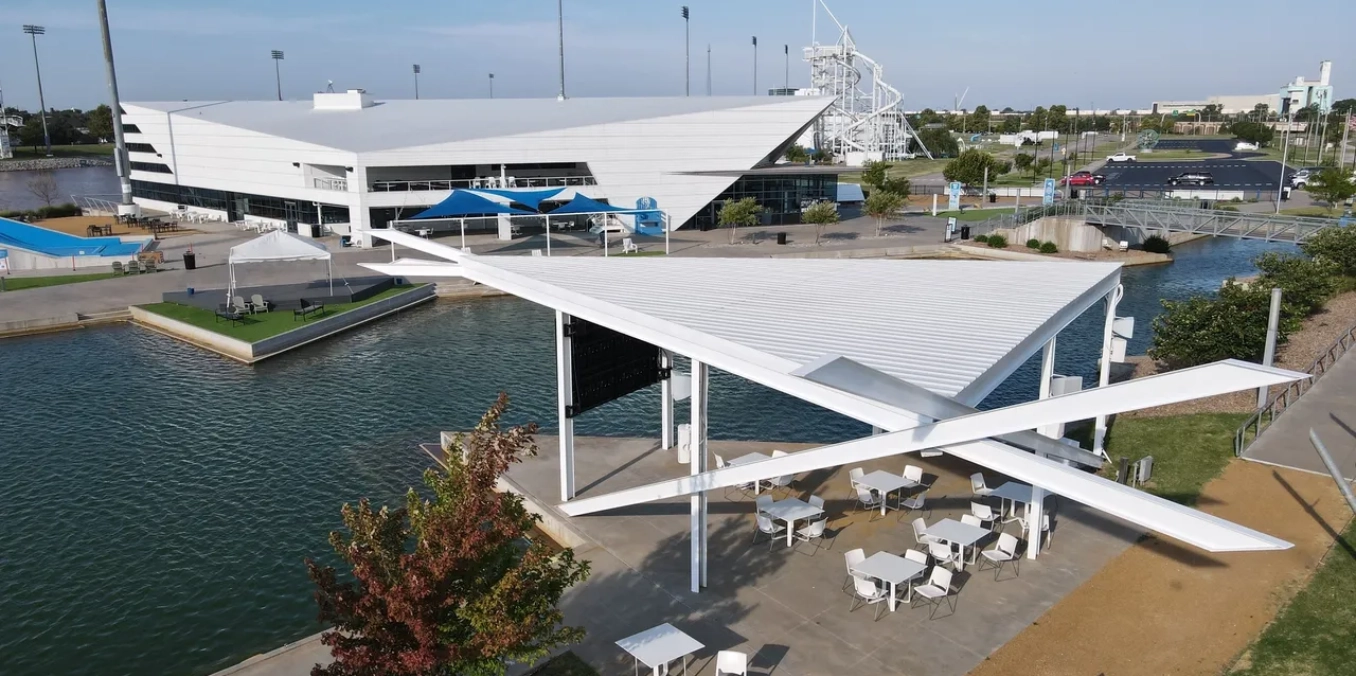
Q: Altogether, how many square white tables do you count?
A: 7